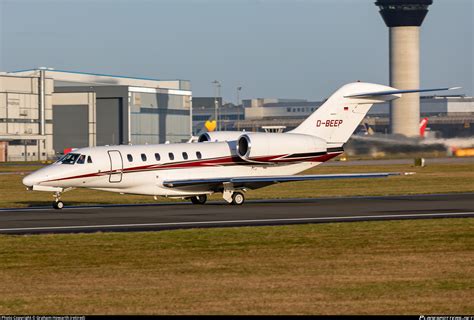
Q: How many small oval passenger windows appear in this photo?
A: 6